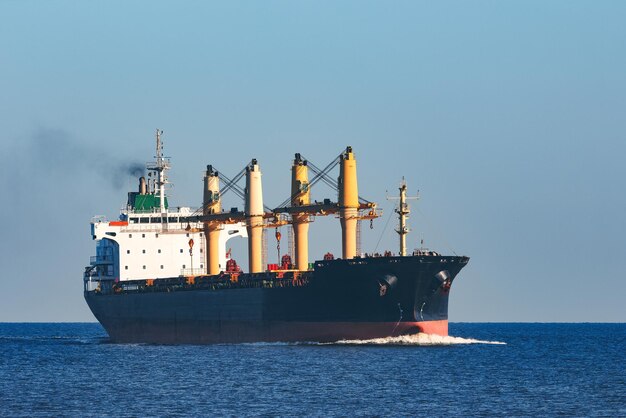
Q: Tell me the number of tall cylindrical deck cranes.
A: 4